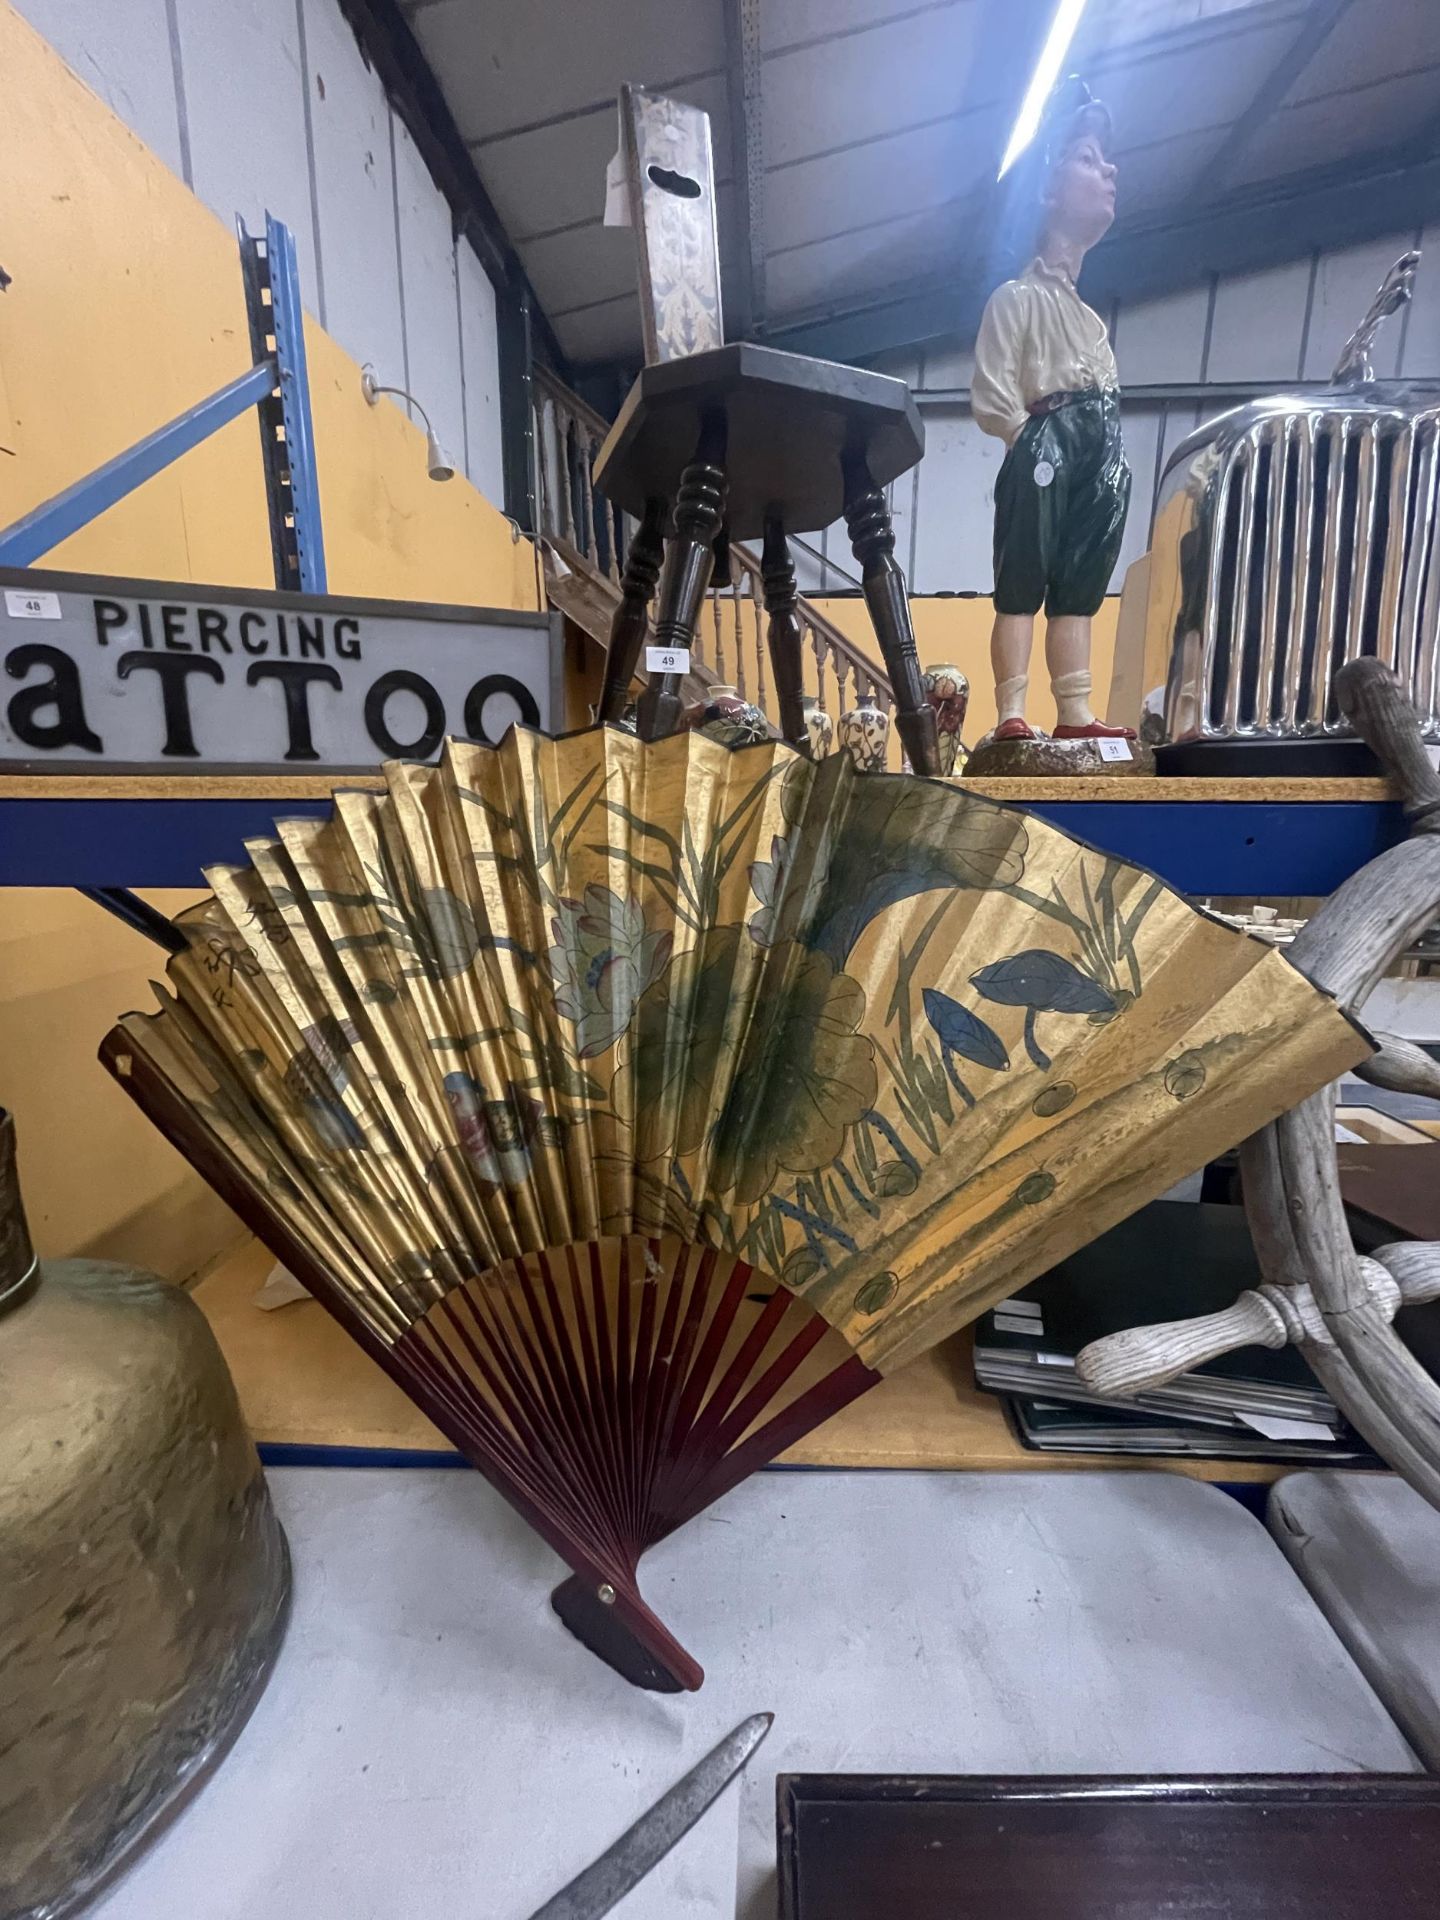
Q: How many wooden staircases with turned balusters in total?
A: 1